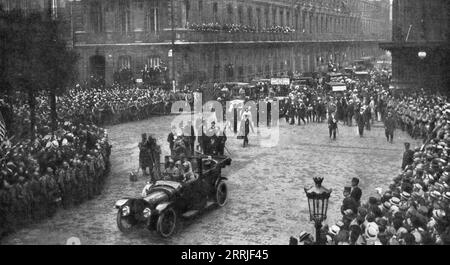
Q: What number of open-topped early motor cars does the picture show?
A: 1